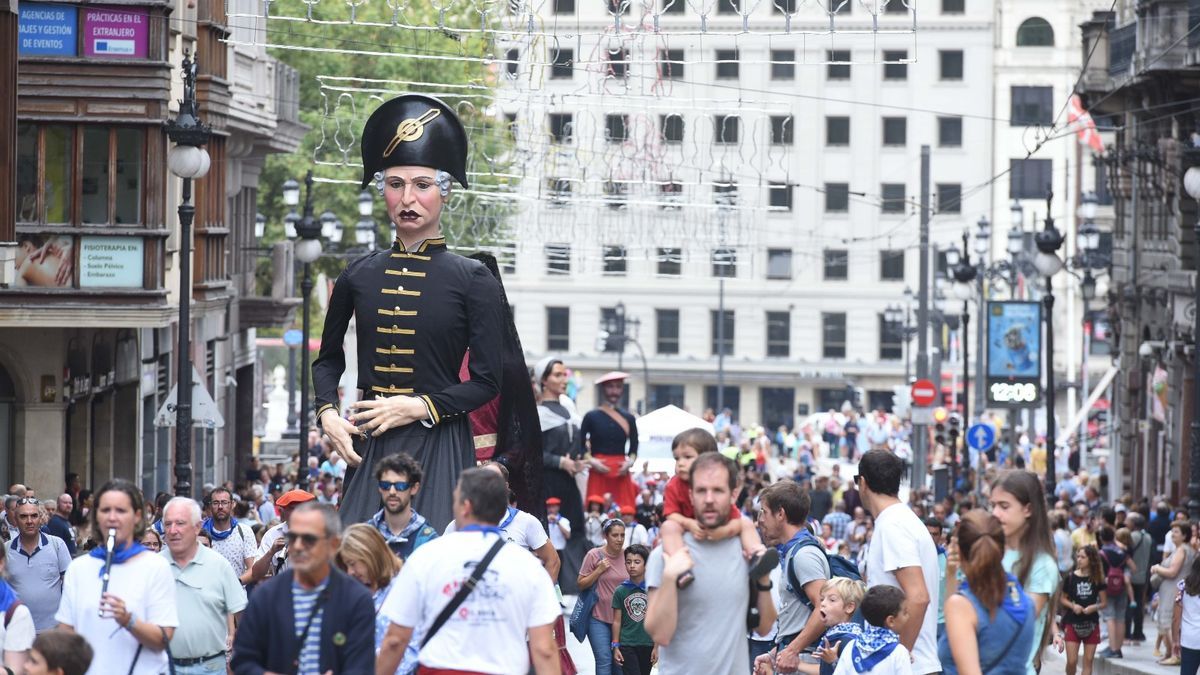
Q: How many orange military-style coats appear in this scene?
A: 0